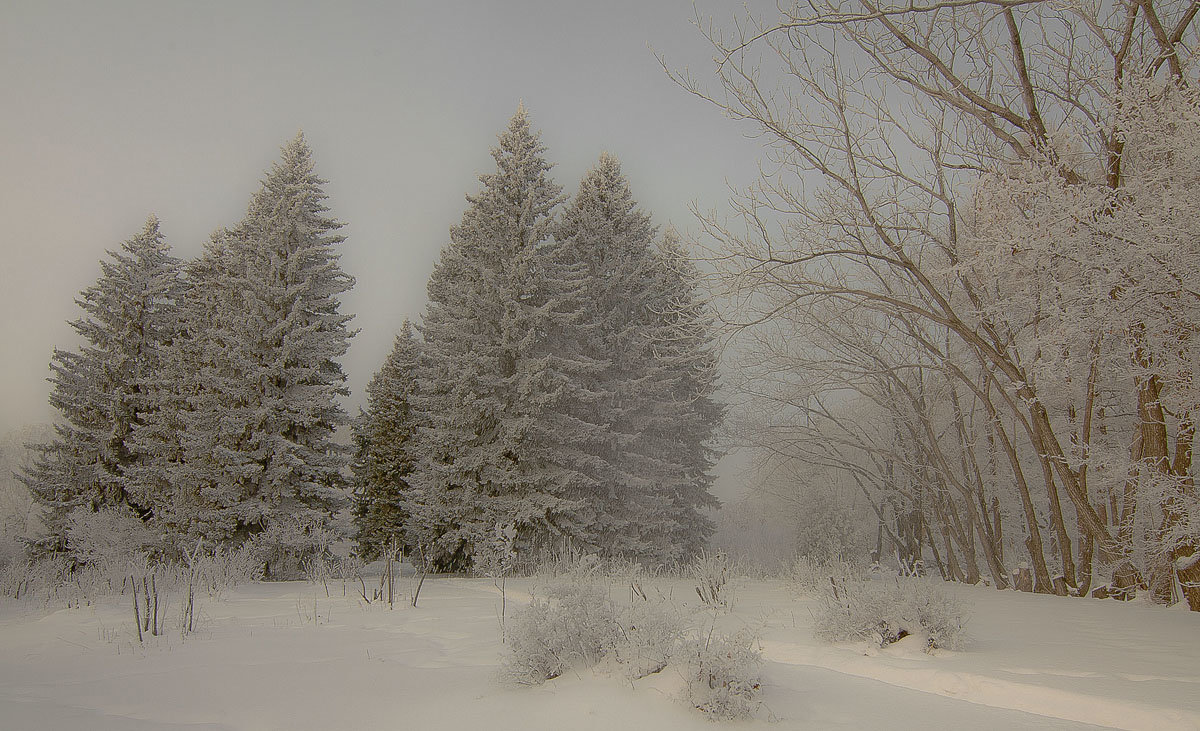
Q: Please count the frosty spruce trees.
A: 7